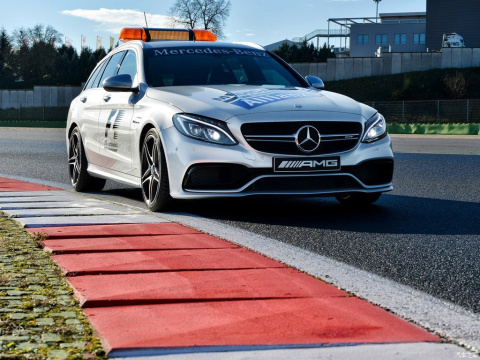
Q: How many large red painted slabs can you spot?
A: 5